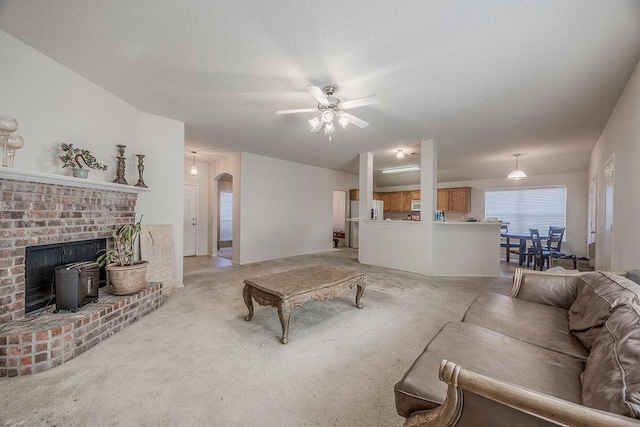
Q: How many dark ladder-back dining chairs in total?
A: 3